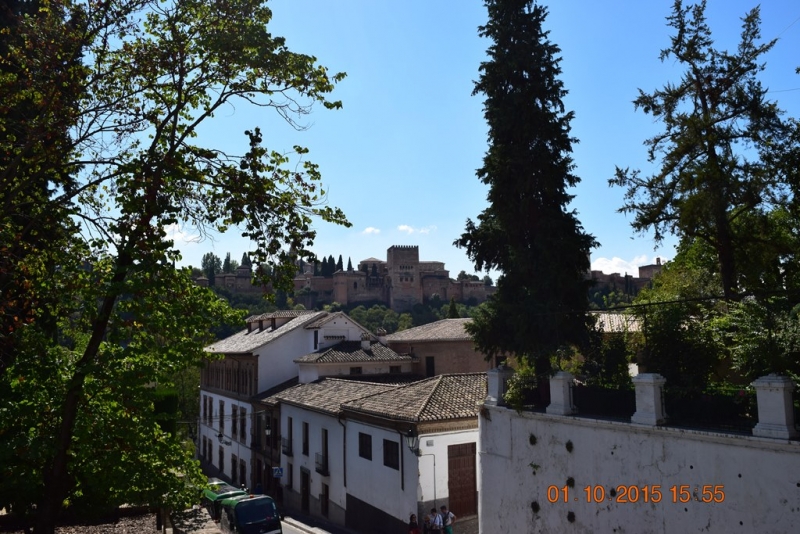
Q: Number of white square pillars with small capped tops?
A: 4